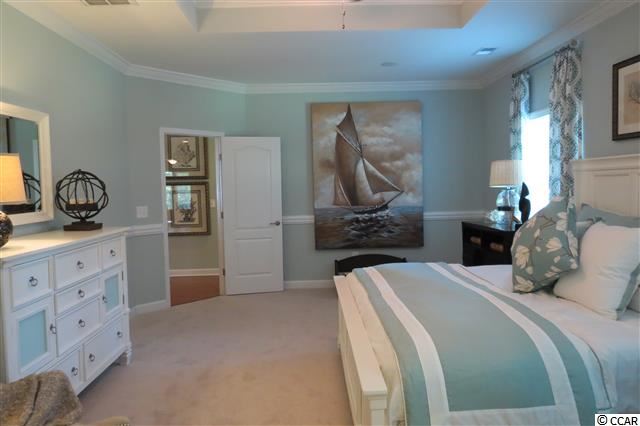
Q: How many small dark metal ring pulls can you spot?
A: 10